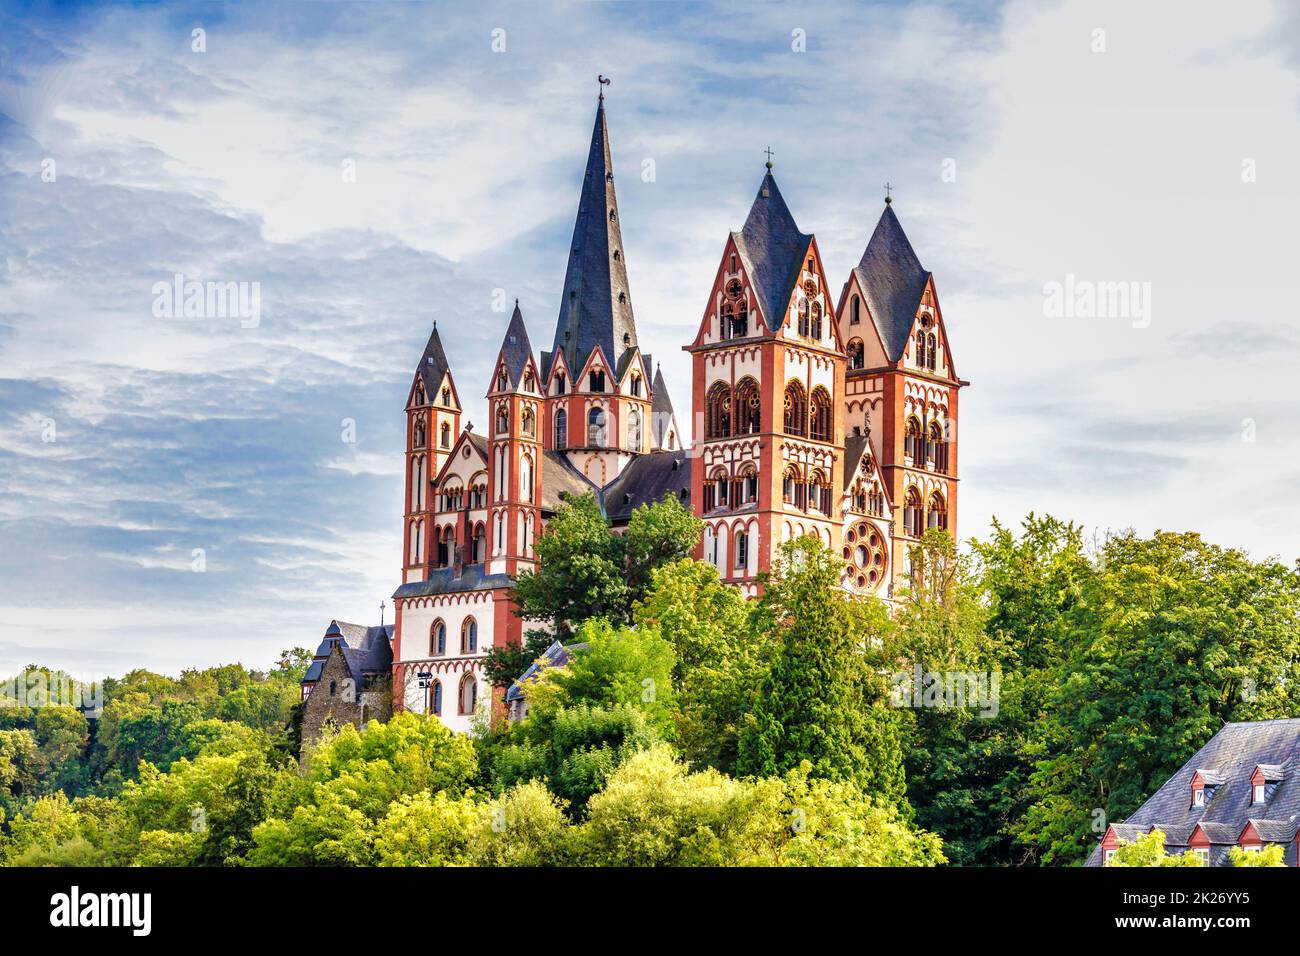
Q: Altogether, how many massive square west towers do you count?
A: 2